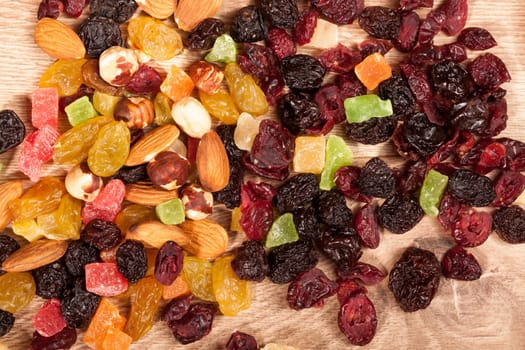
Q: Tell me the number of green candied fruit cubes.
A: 7